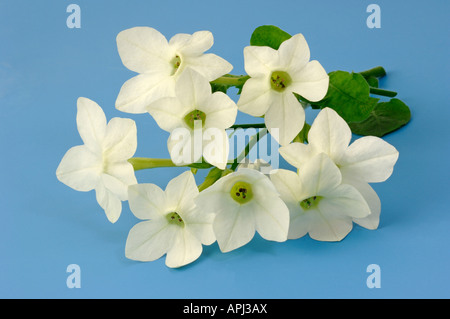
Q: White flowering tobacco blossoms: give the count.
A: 8